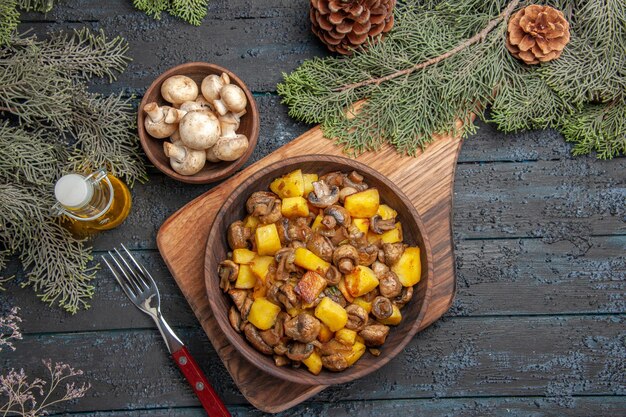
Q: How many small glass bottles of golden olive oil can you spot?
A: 1